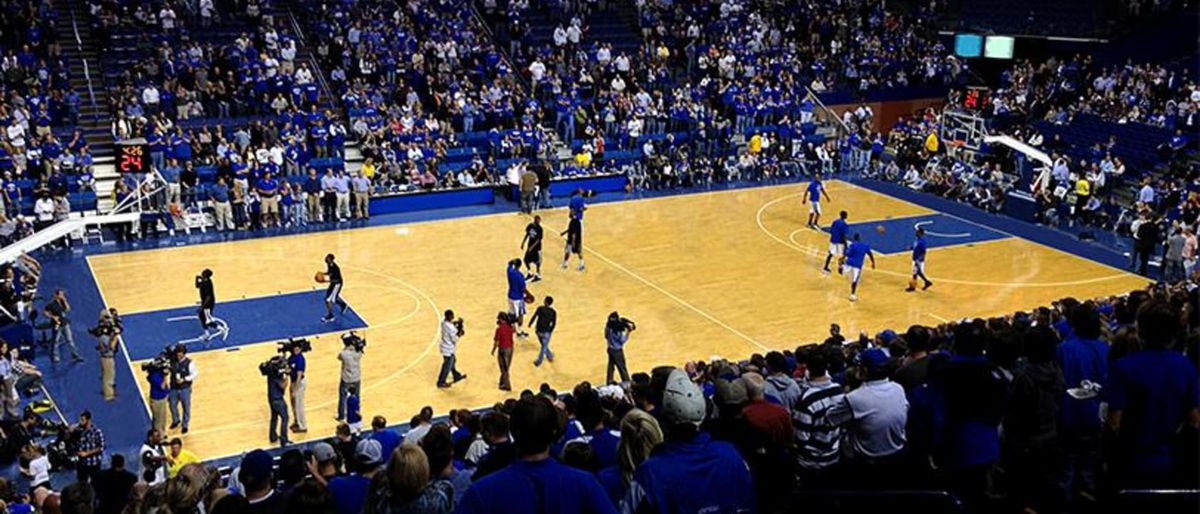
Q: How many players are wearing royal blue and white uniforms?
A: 6